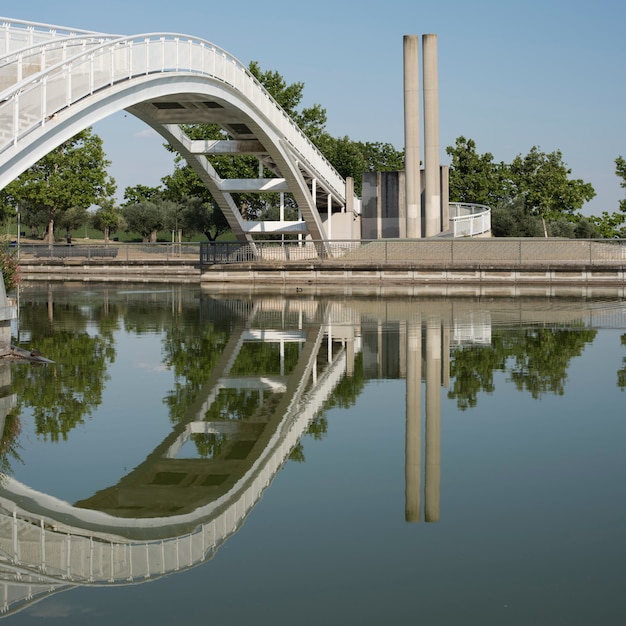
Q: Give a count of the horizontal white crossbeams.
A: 3